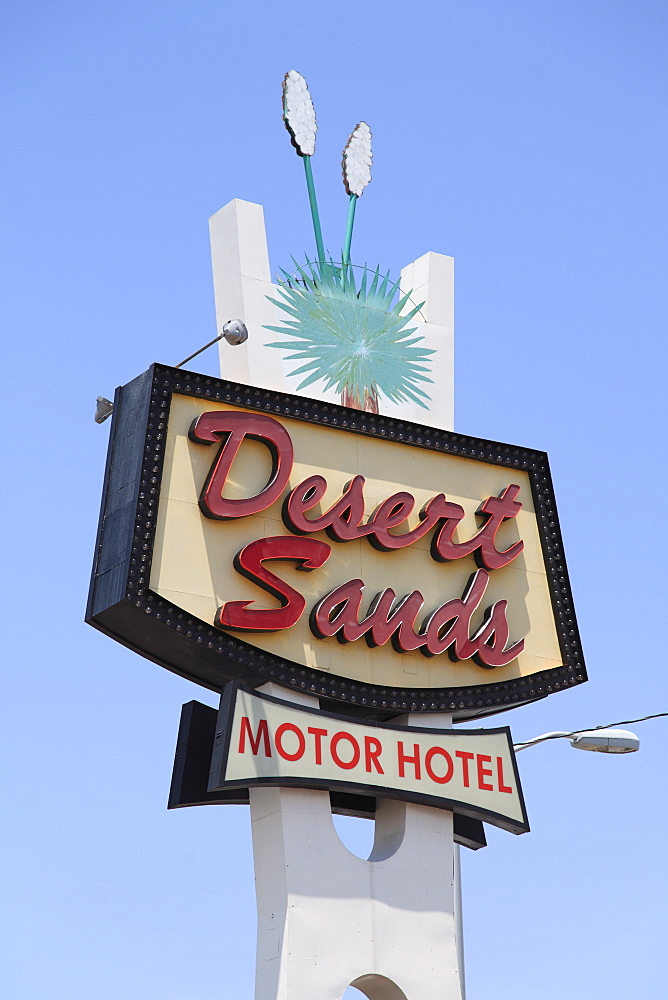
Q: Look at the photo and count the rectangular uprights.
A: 2